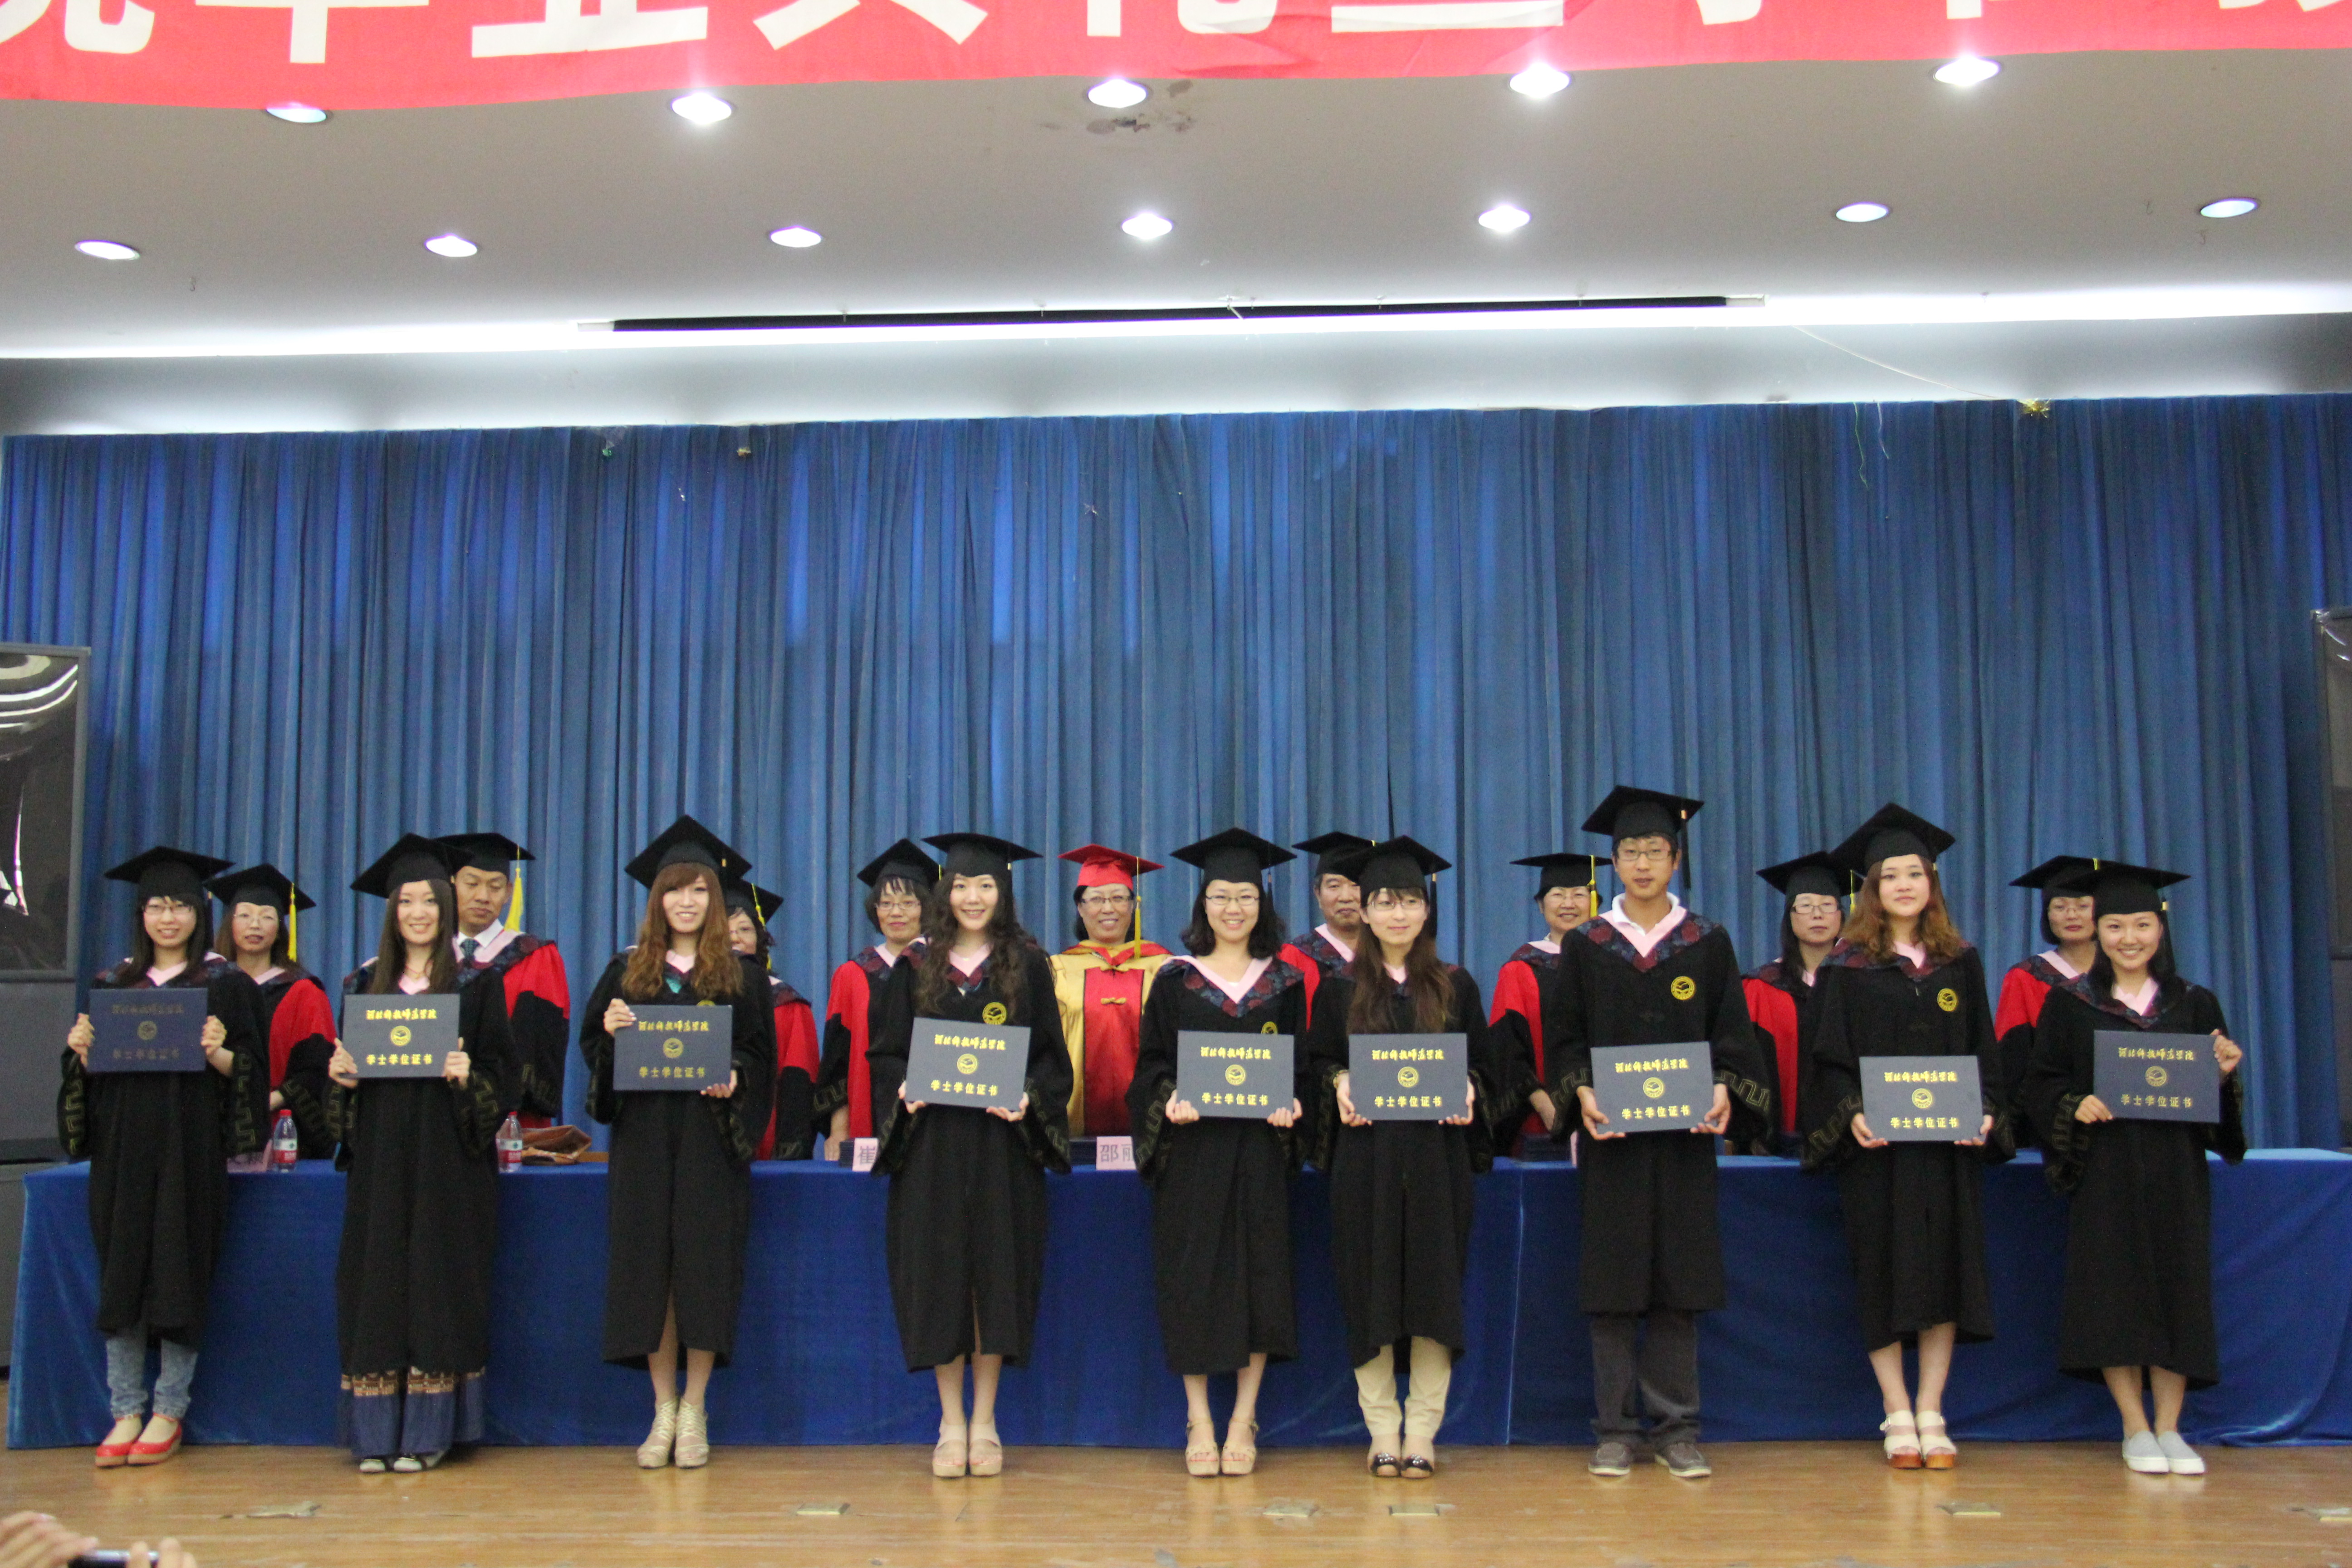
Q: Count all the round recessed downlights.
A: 12